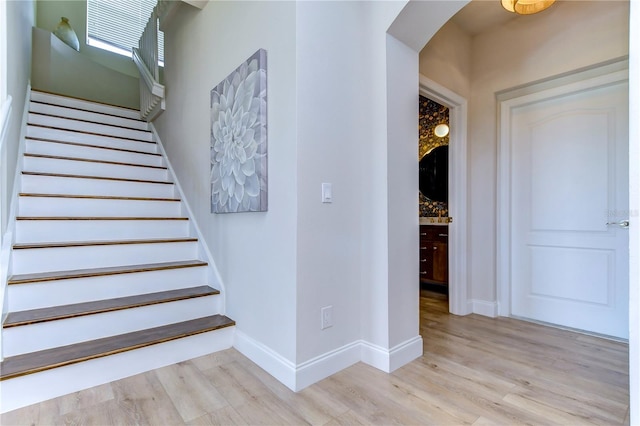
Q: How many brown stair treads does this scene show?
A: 13